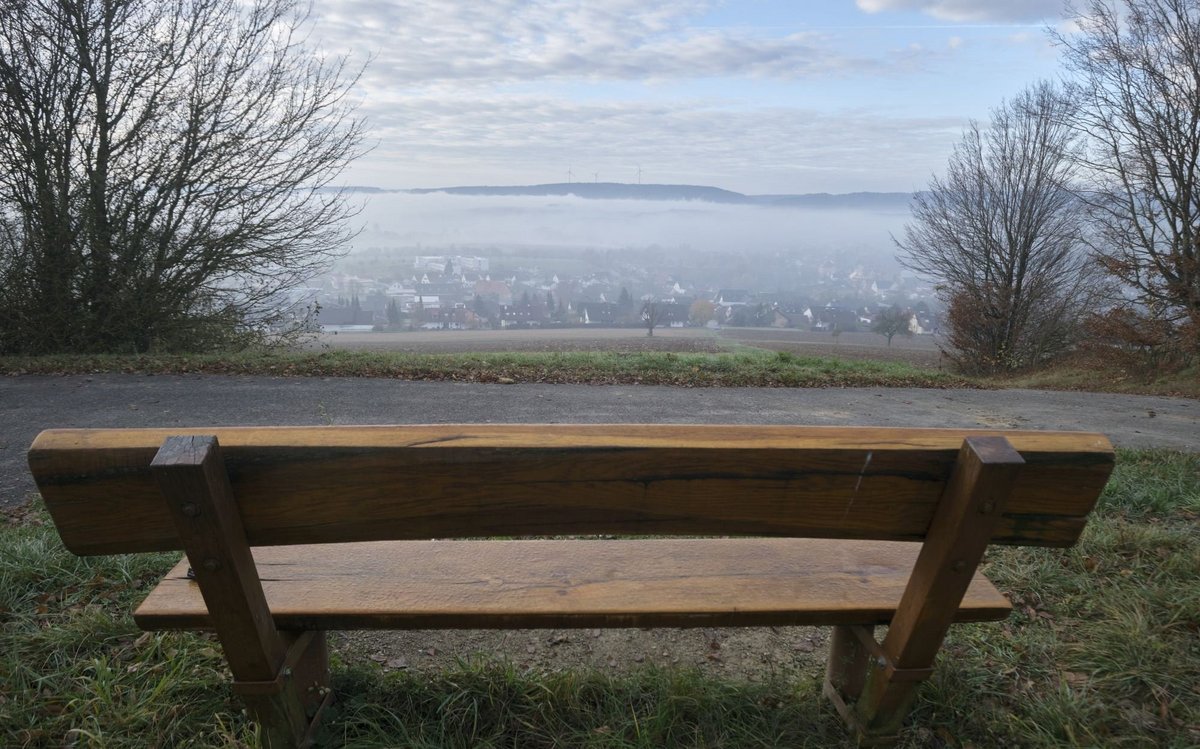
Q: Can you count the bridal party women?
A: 0